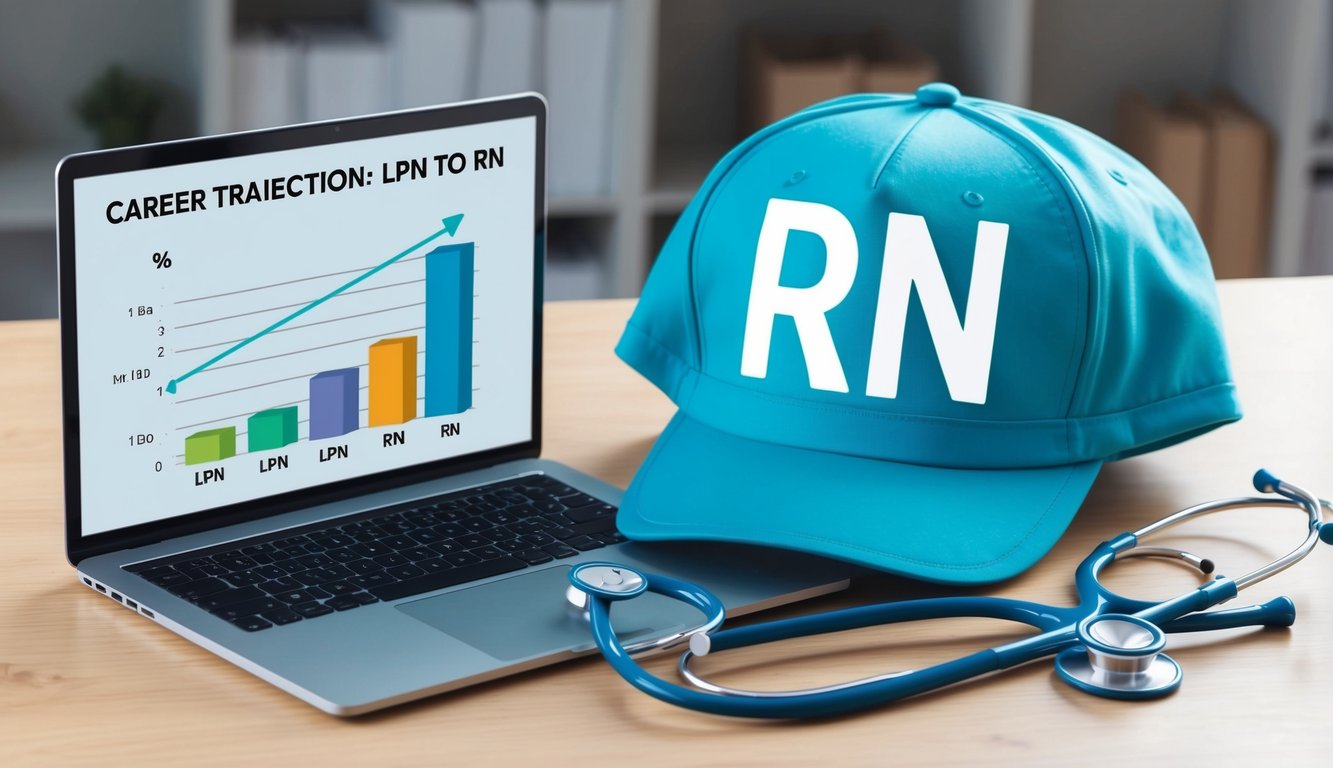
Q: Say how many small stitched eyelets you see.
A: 3